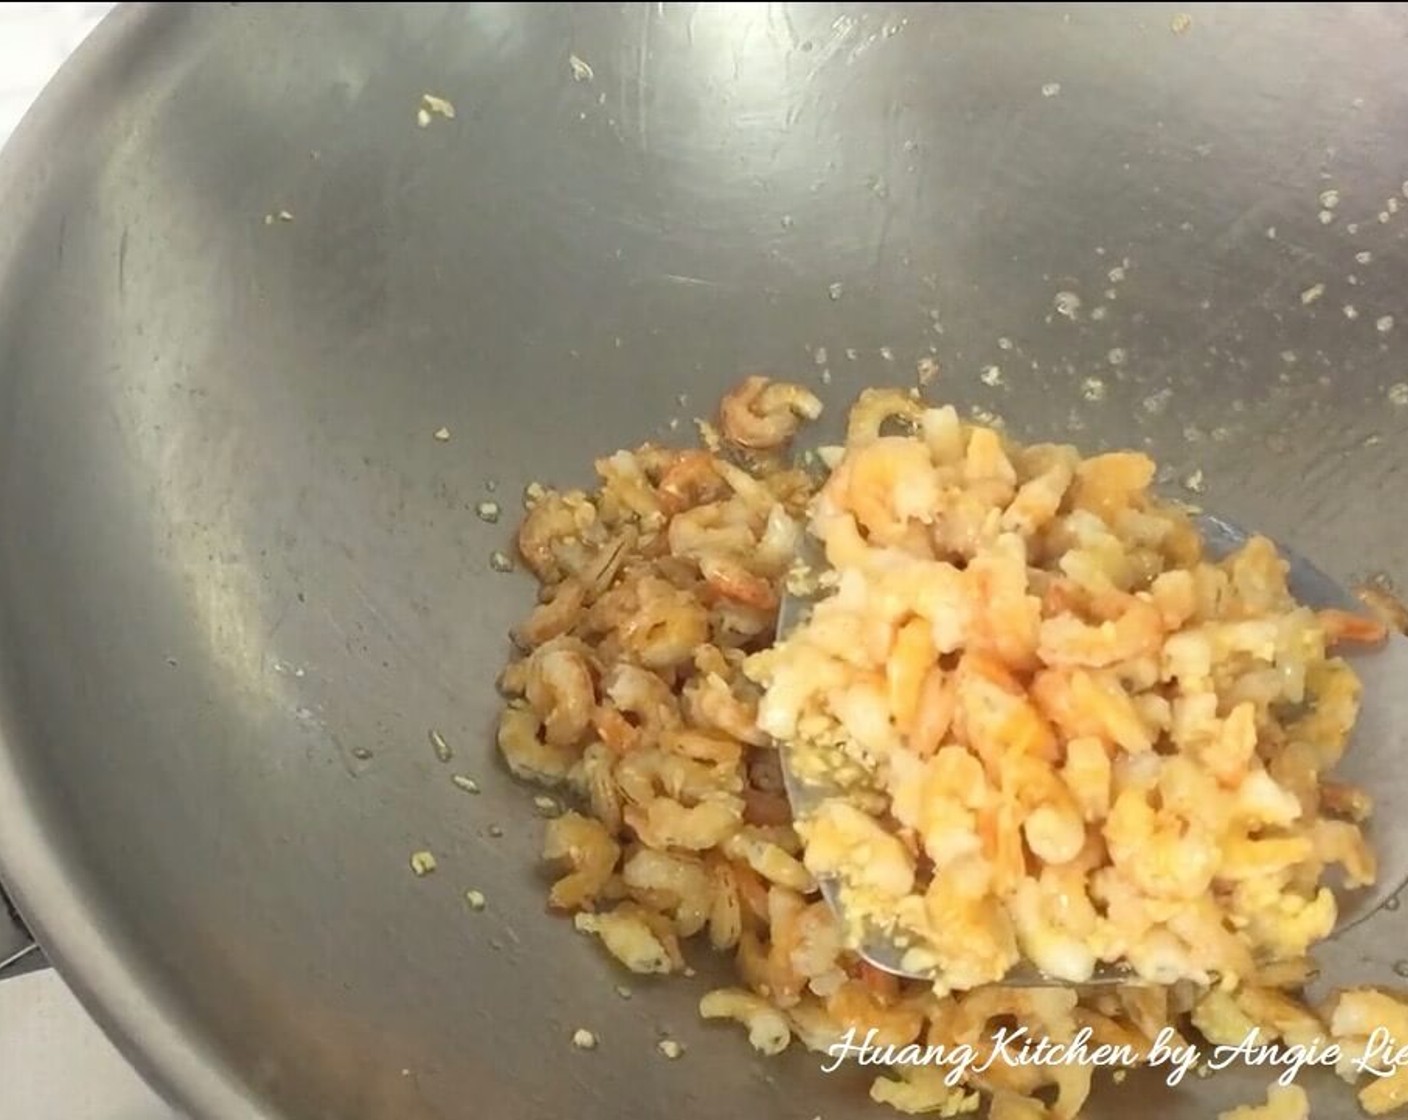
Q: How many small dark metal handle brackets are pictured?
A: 1